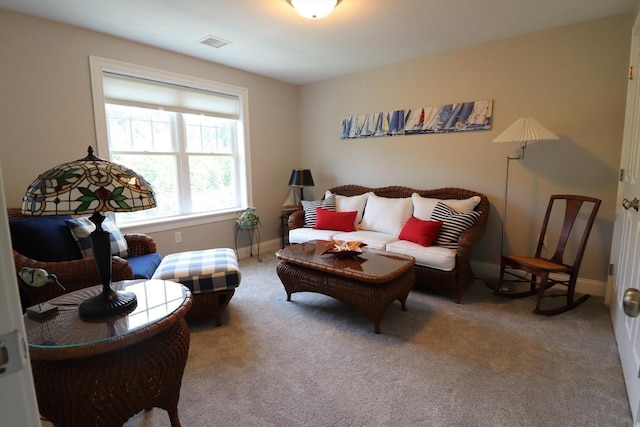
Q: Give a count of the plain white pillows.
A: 3